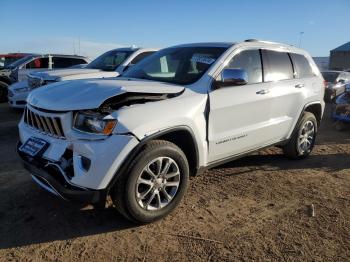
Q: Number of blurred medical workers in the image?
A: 0